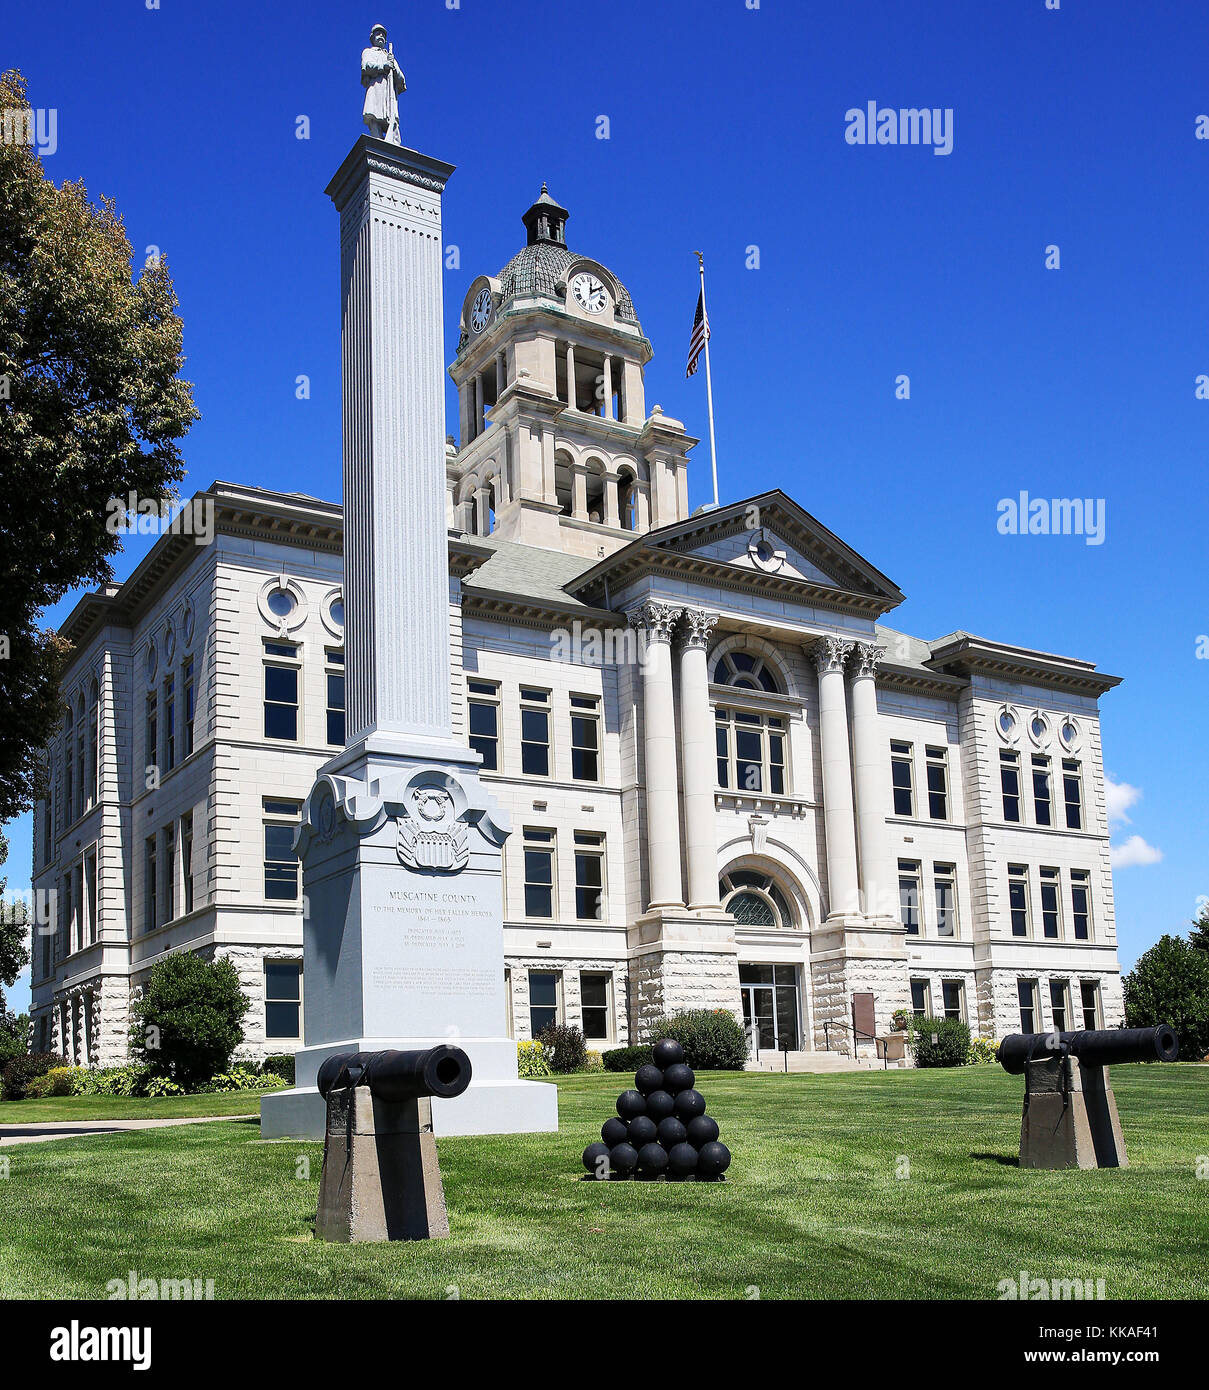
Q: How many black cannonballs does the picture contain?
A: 15